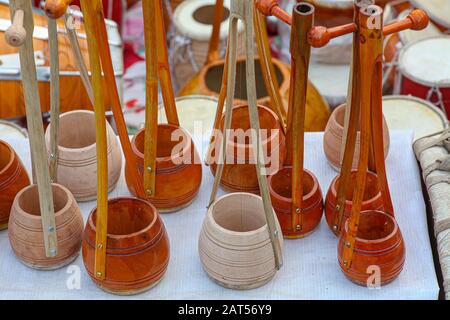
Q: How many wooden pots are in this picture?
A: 11